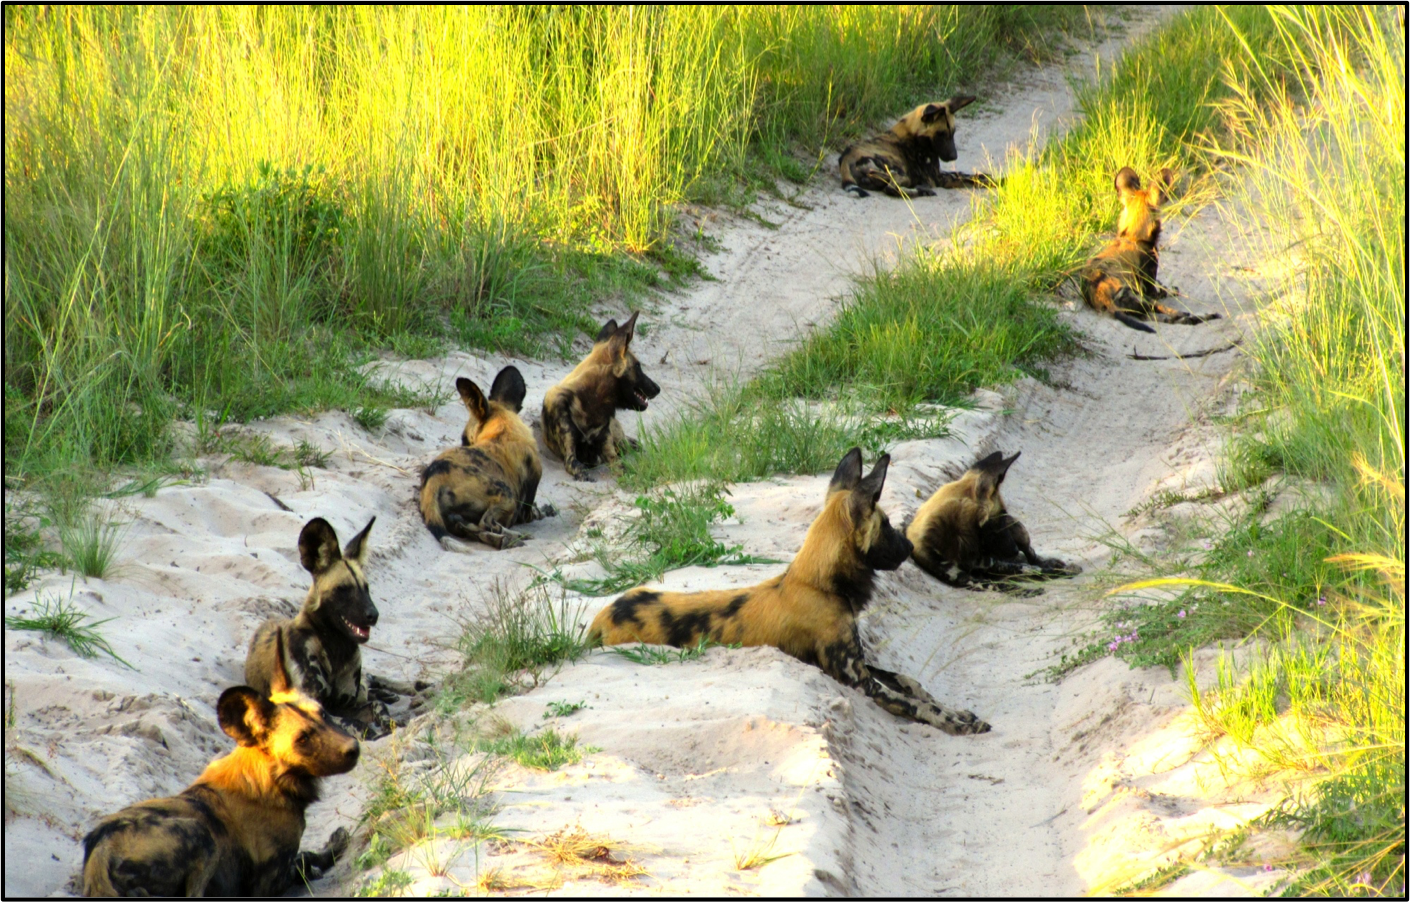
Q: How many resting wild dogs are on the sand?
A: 8